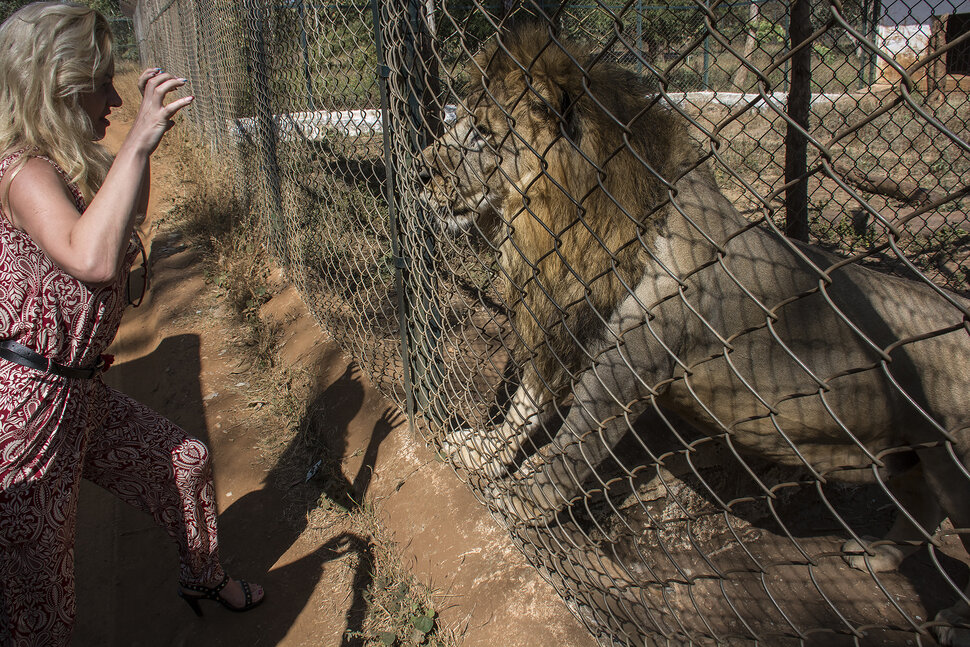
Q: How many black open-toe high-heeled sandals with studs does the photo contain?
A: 1